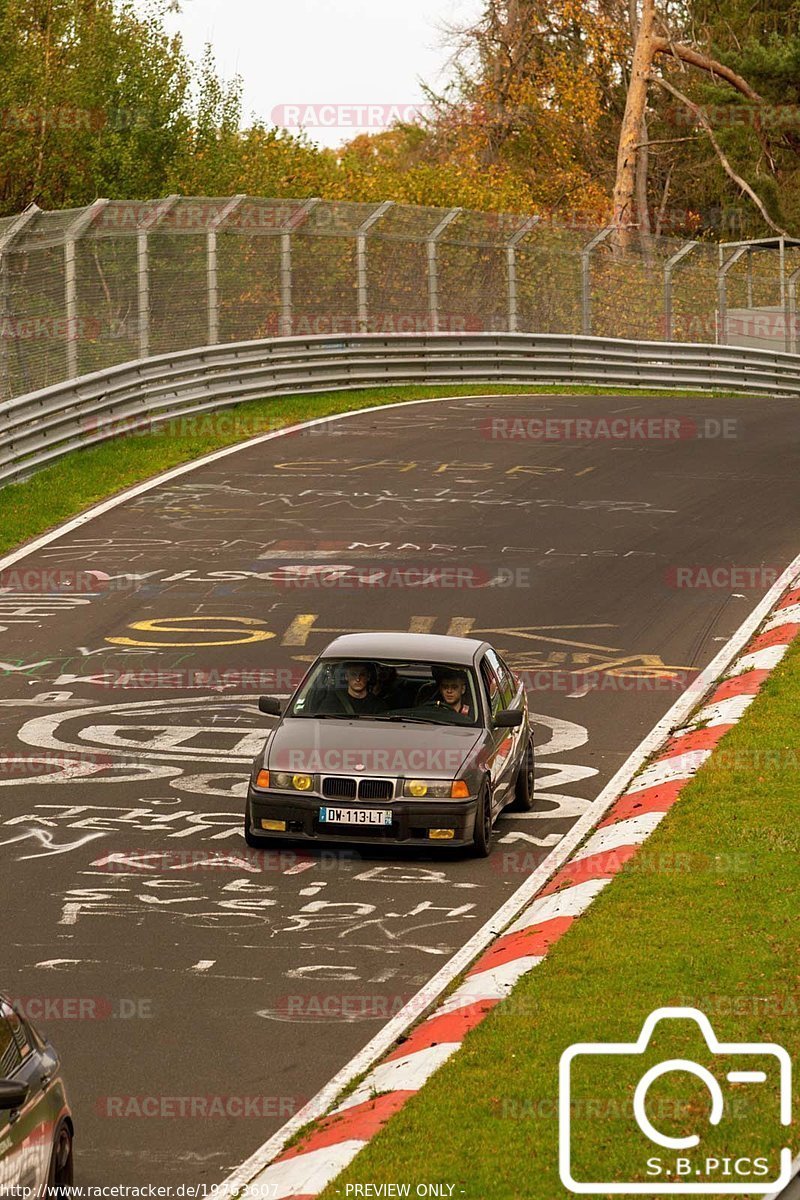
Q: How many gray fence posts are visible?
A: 12